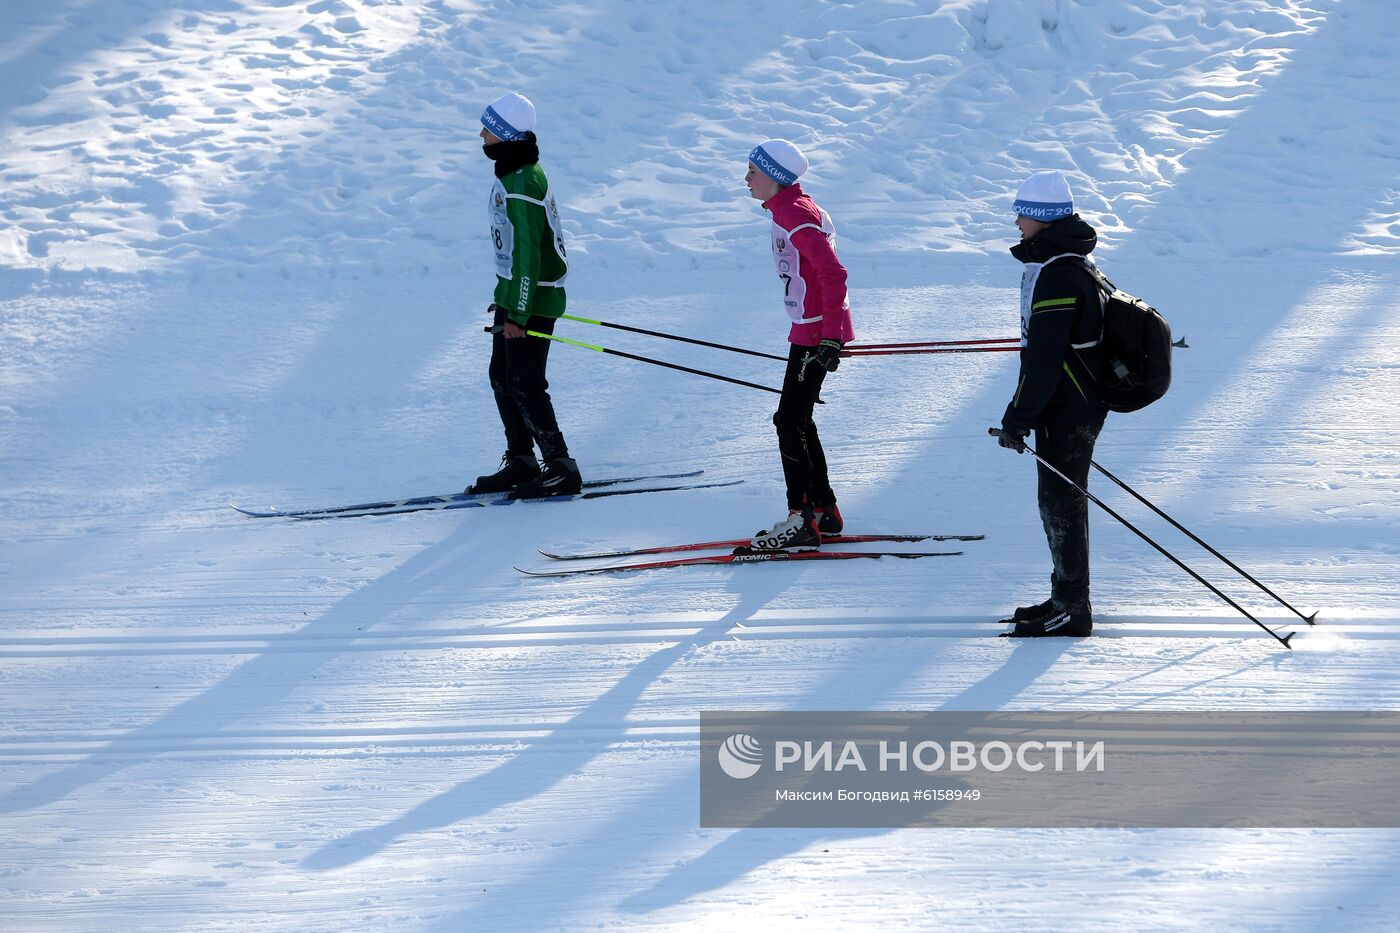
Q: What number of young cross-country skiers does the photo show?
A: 3